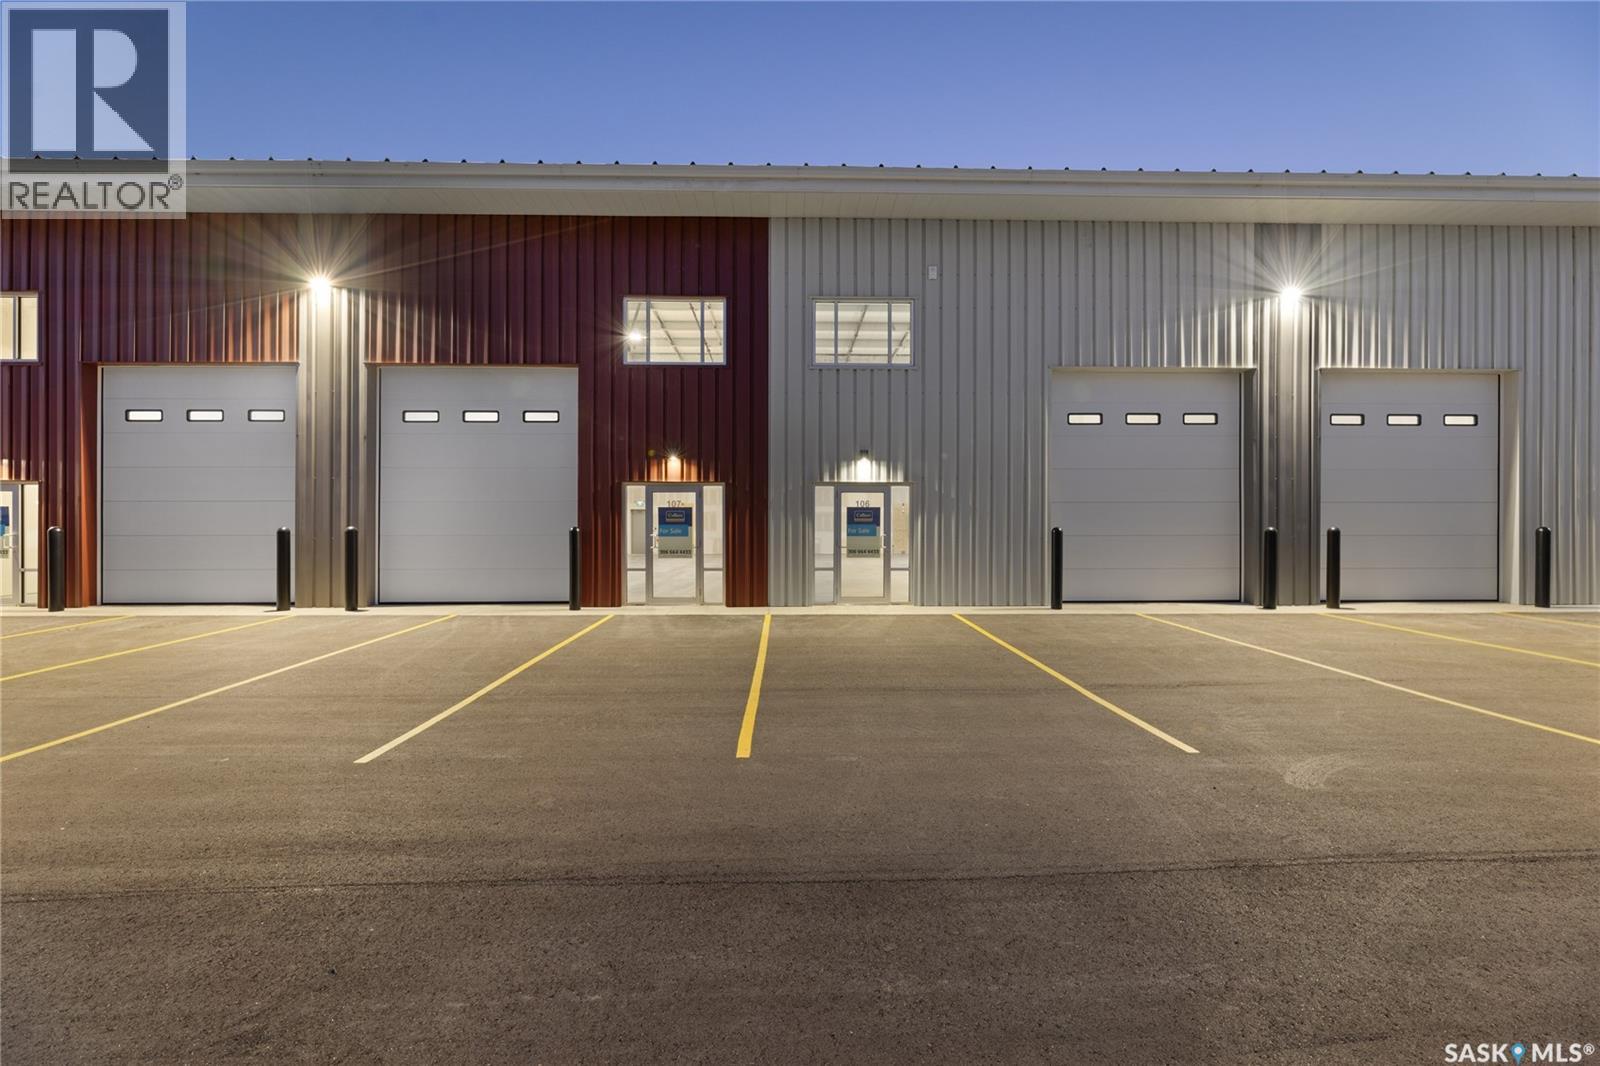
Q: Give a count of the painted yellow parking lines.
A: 9